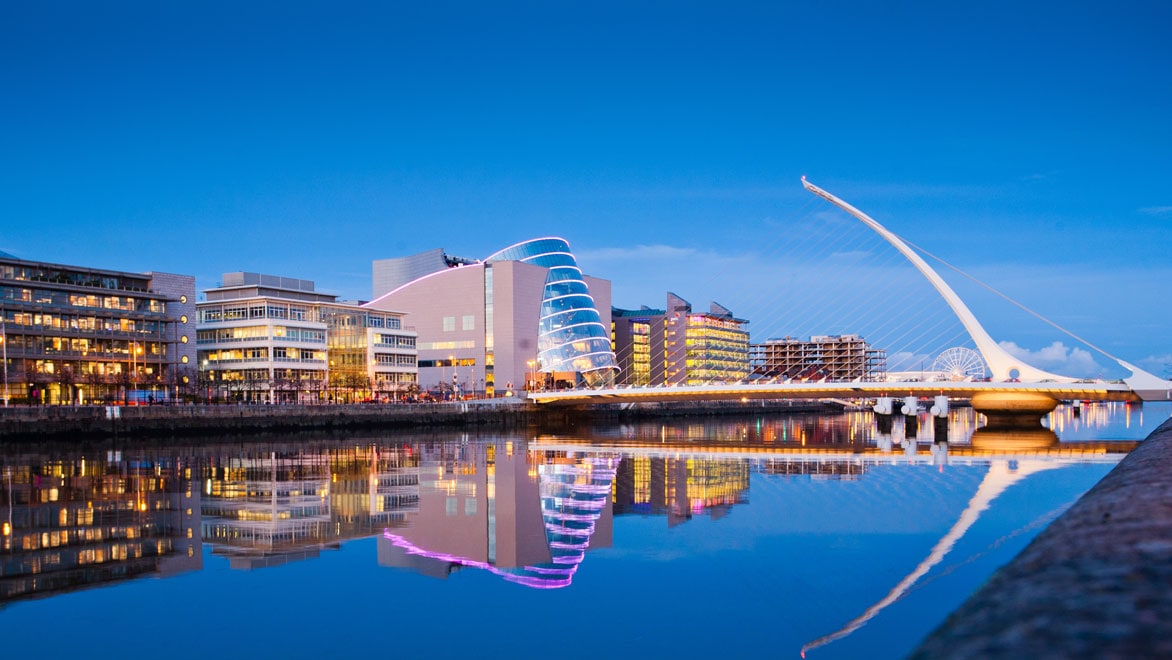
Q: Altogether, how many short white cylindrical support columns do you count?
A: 3